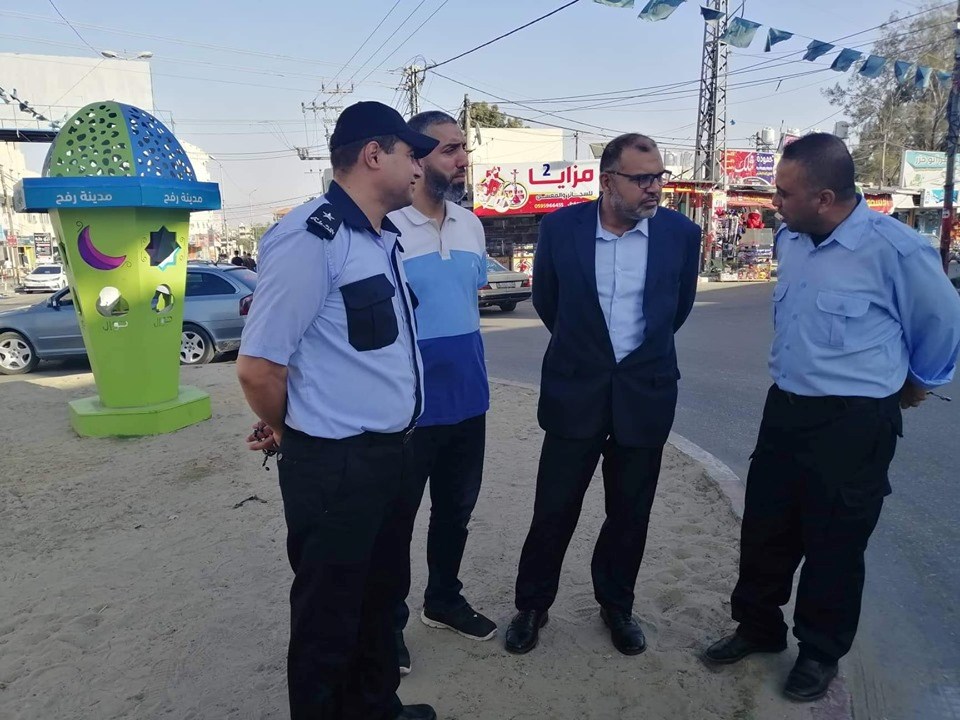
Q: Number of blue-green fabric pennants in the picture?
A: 11